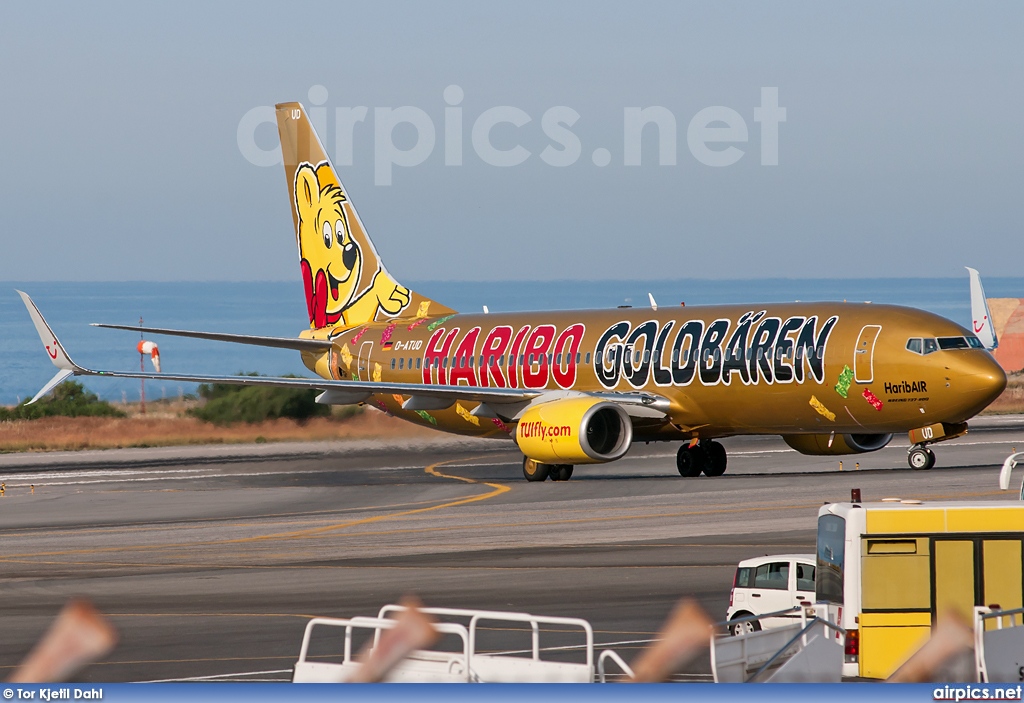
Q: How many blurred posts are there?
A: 4